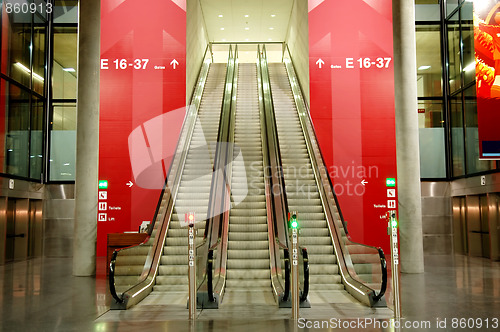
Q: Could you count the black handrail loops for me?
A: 5